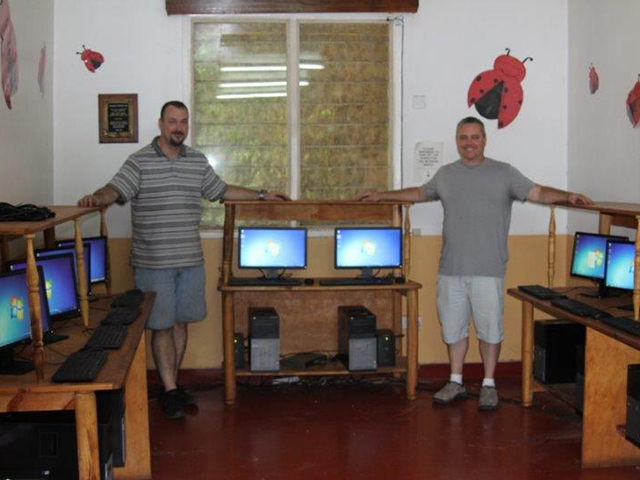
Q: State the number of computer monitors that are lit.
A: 8